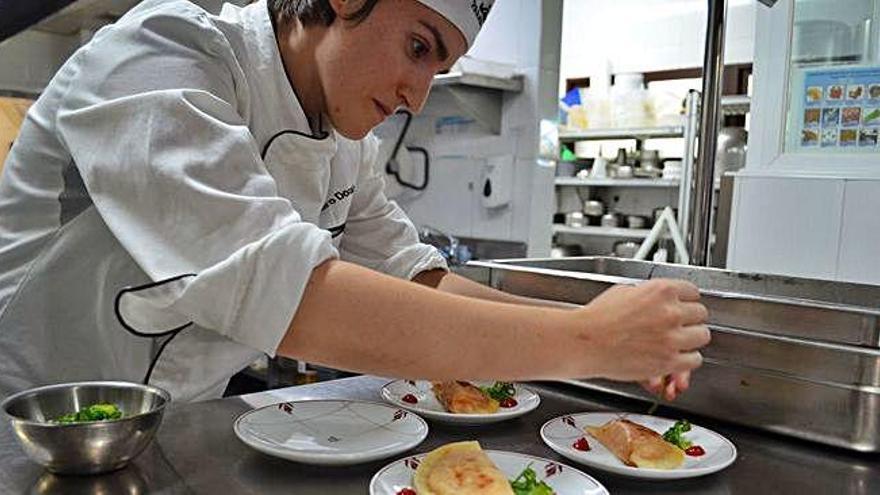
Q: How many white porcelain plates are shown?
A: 4